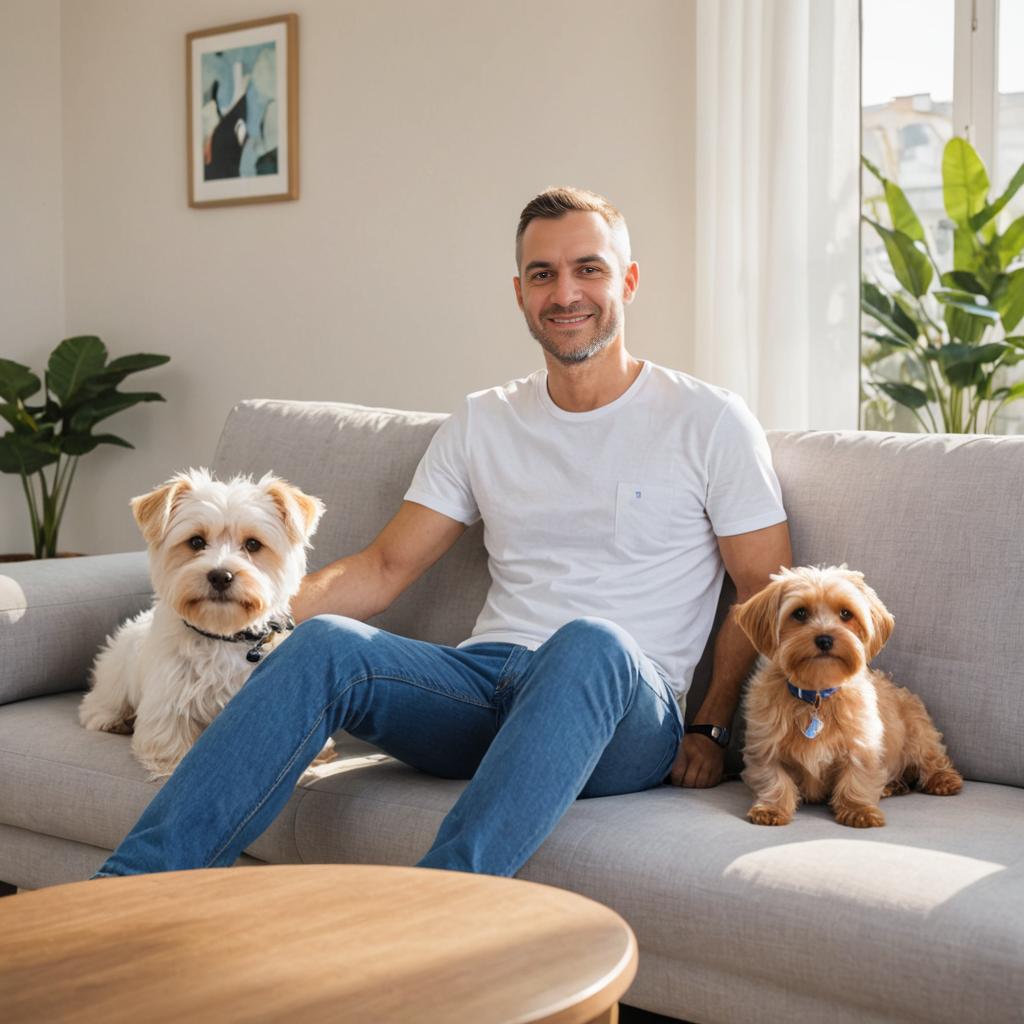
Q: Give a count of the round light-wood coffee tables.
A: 1